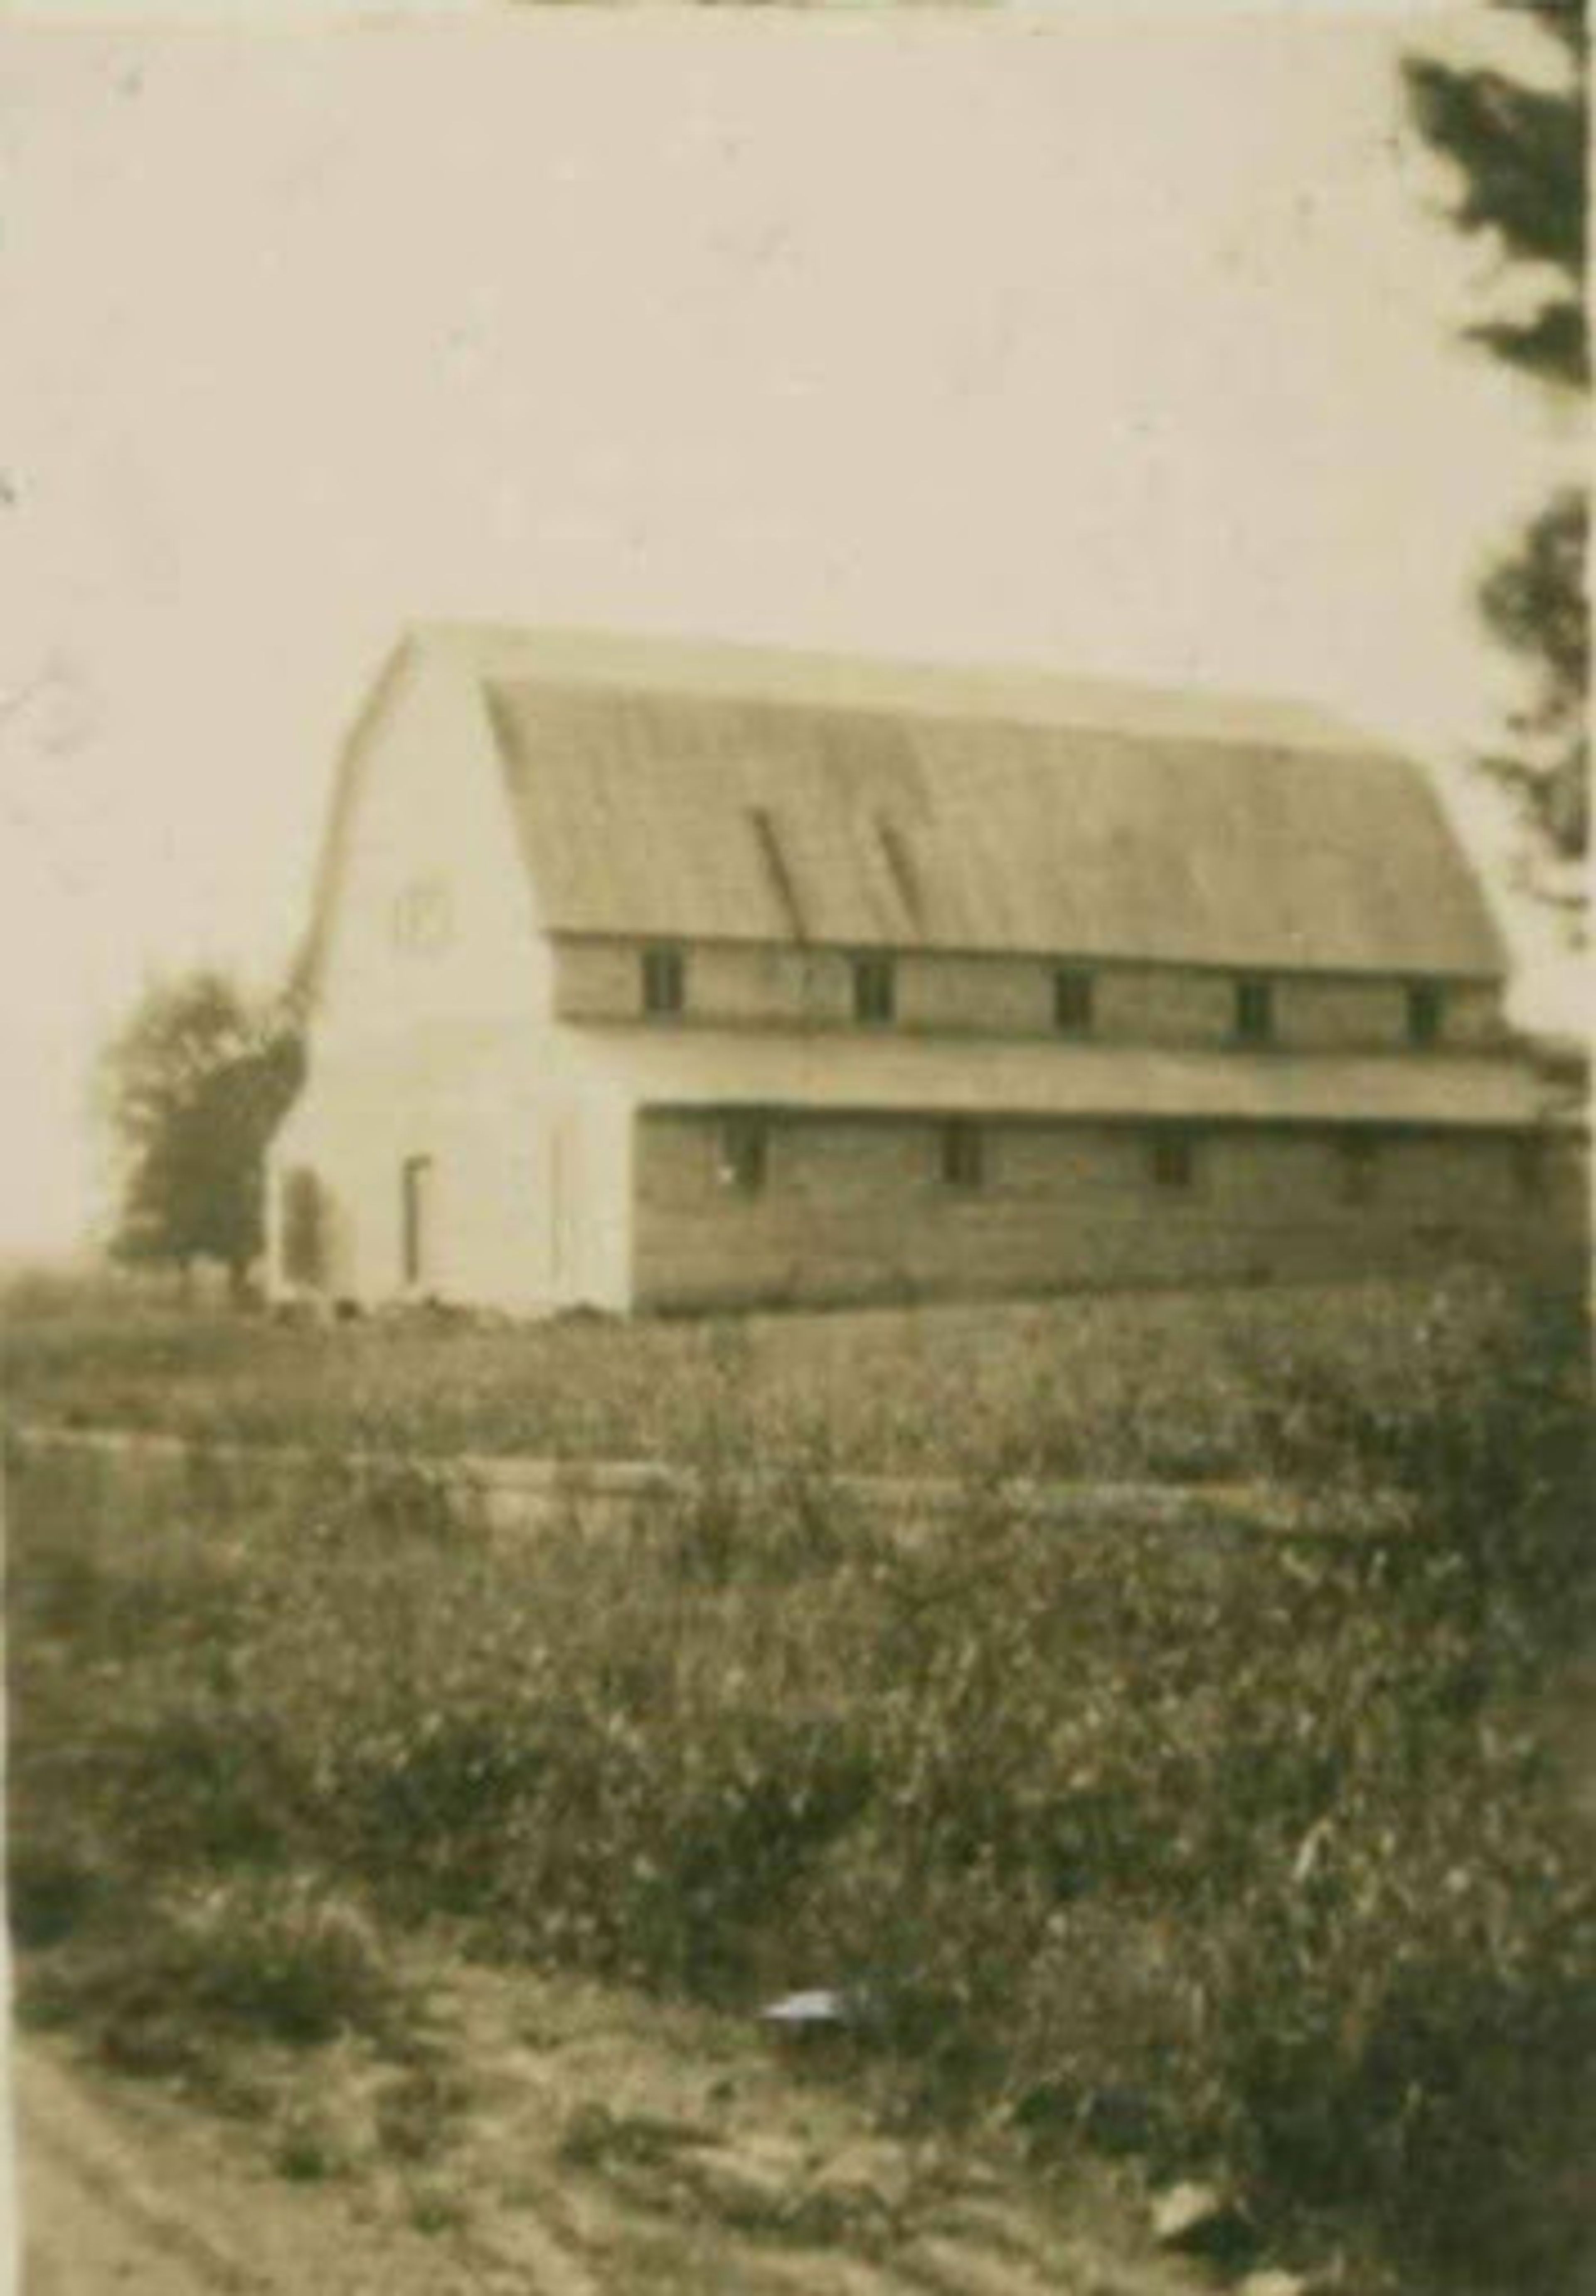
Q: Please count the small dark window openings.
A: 10